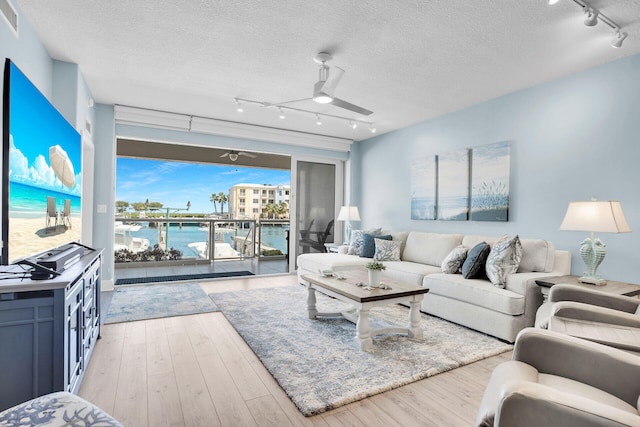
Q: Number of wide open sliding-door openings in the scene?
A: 1